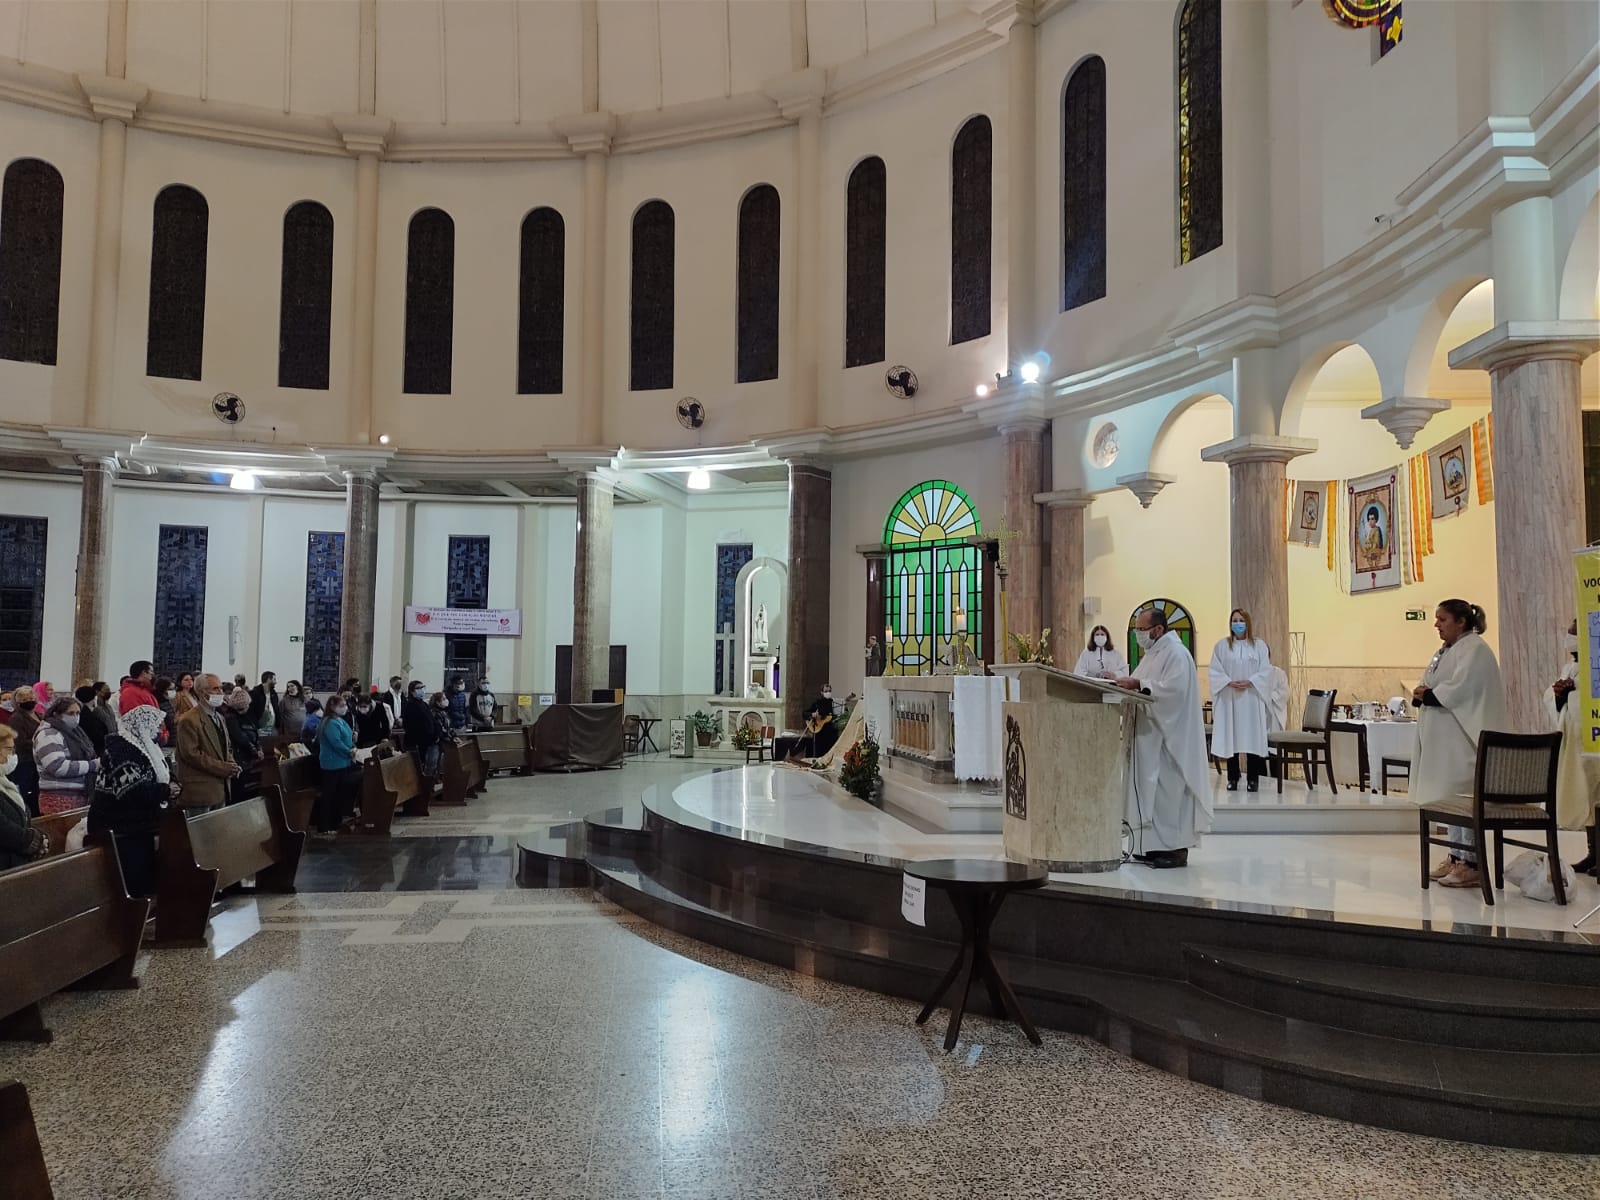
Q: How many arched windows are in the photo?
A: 13